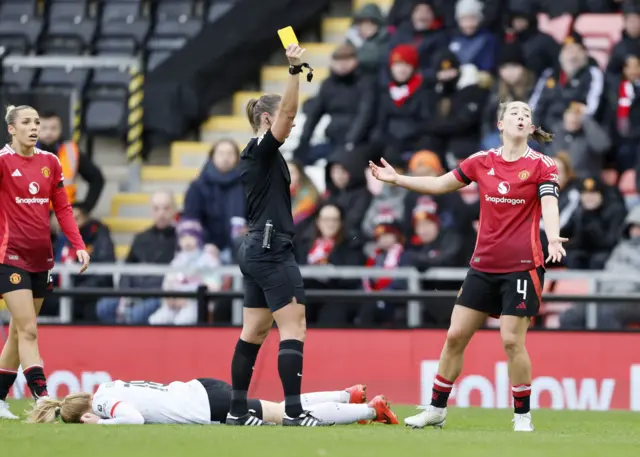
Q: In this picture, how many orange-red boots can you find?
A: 2